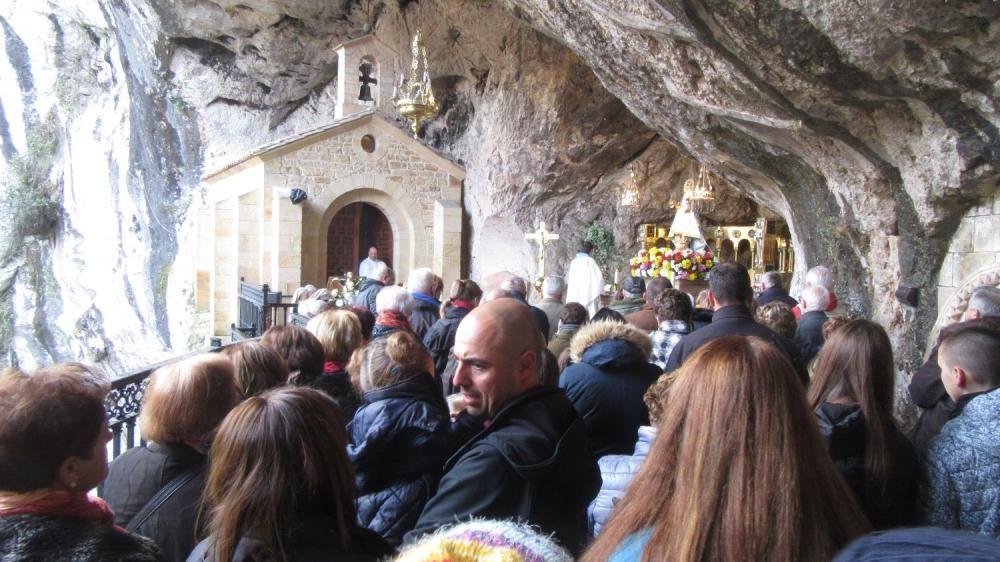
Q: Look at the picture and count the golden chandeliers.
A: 3